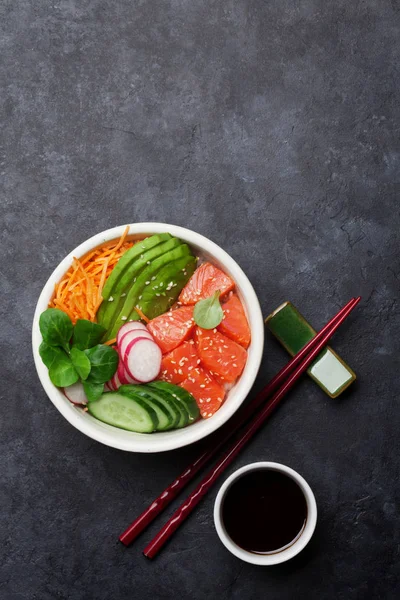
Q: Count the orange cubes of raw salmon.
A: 6